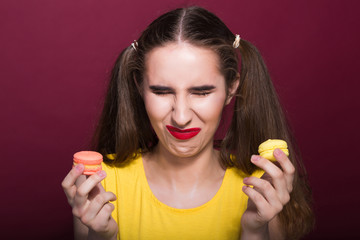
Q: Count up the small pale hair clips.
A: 2